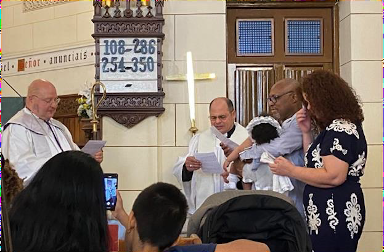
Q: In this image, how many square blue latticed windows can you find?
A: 2